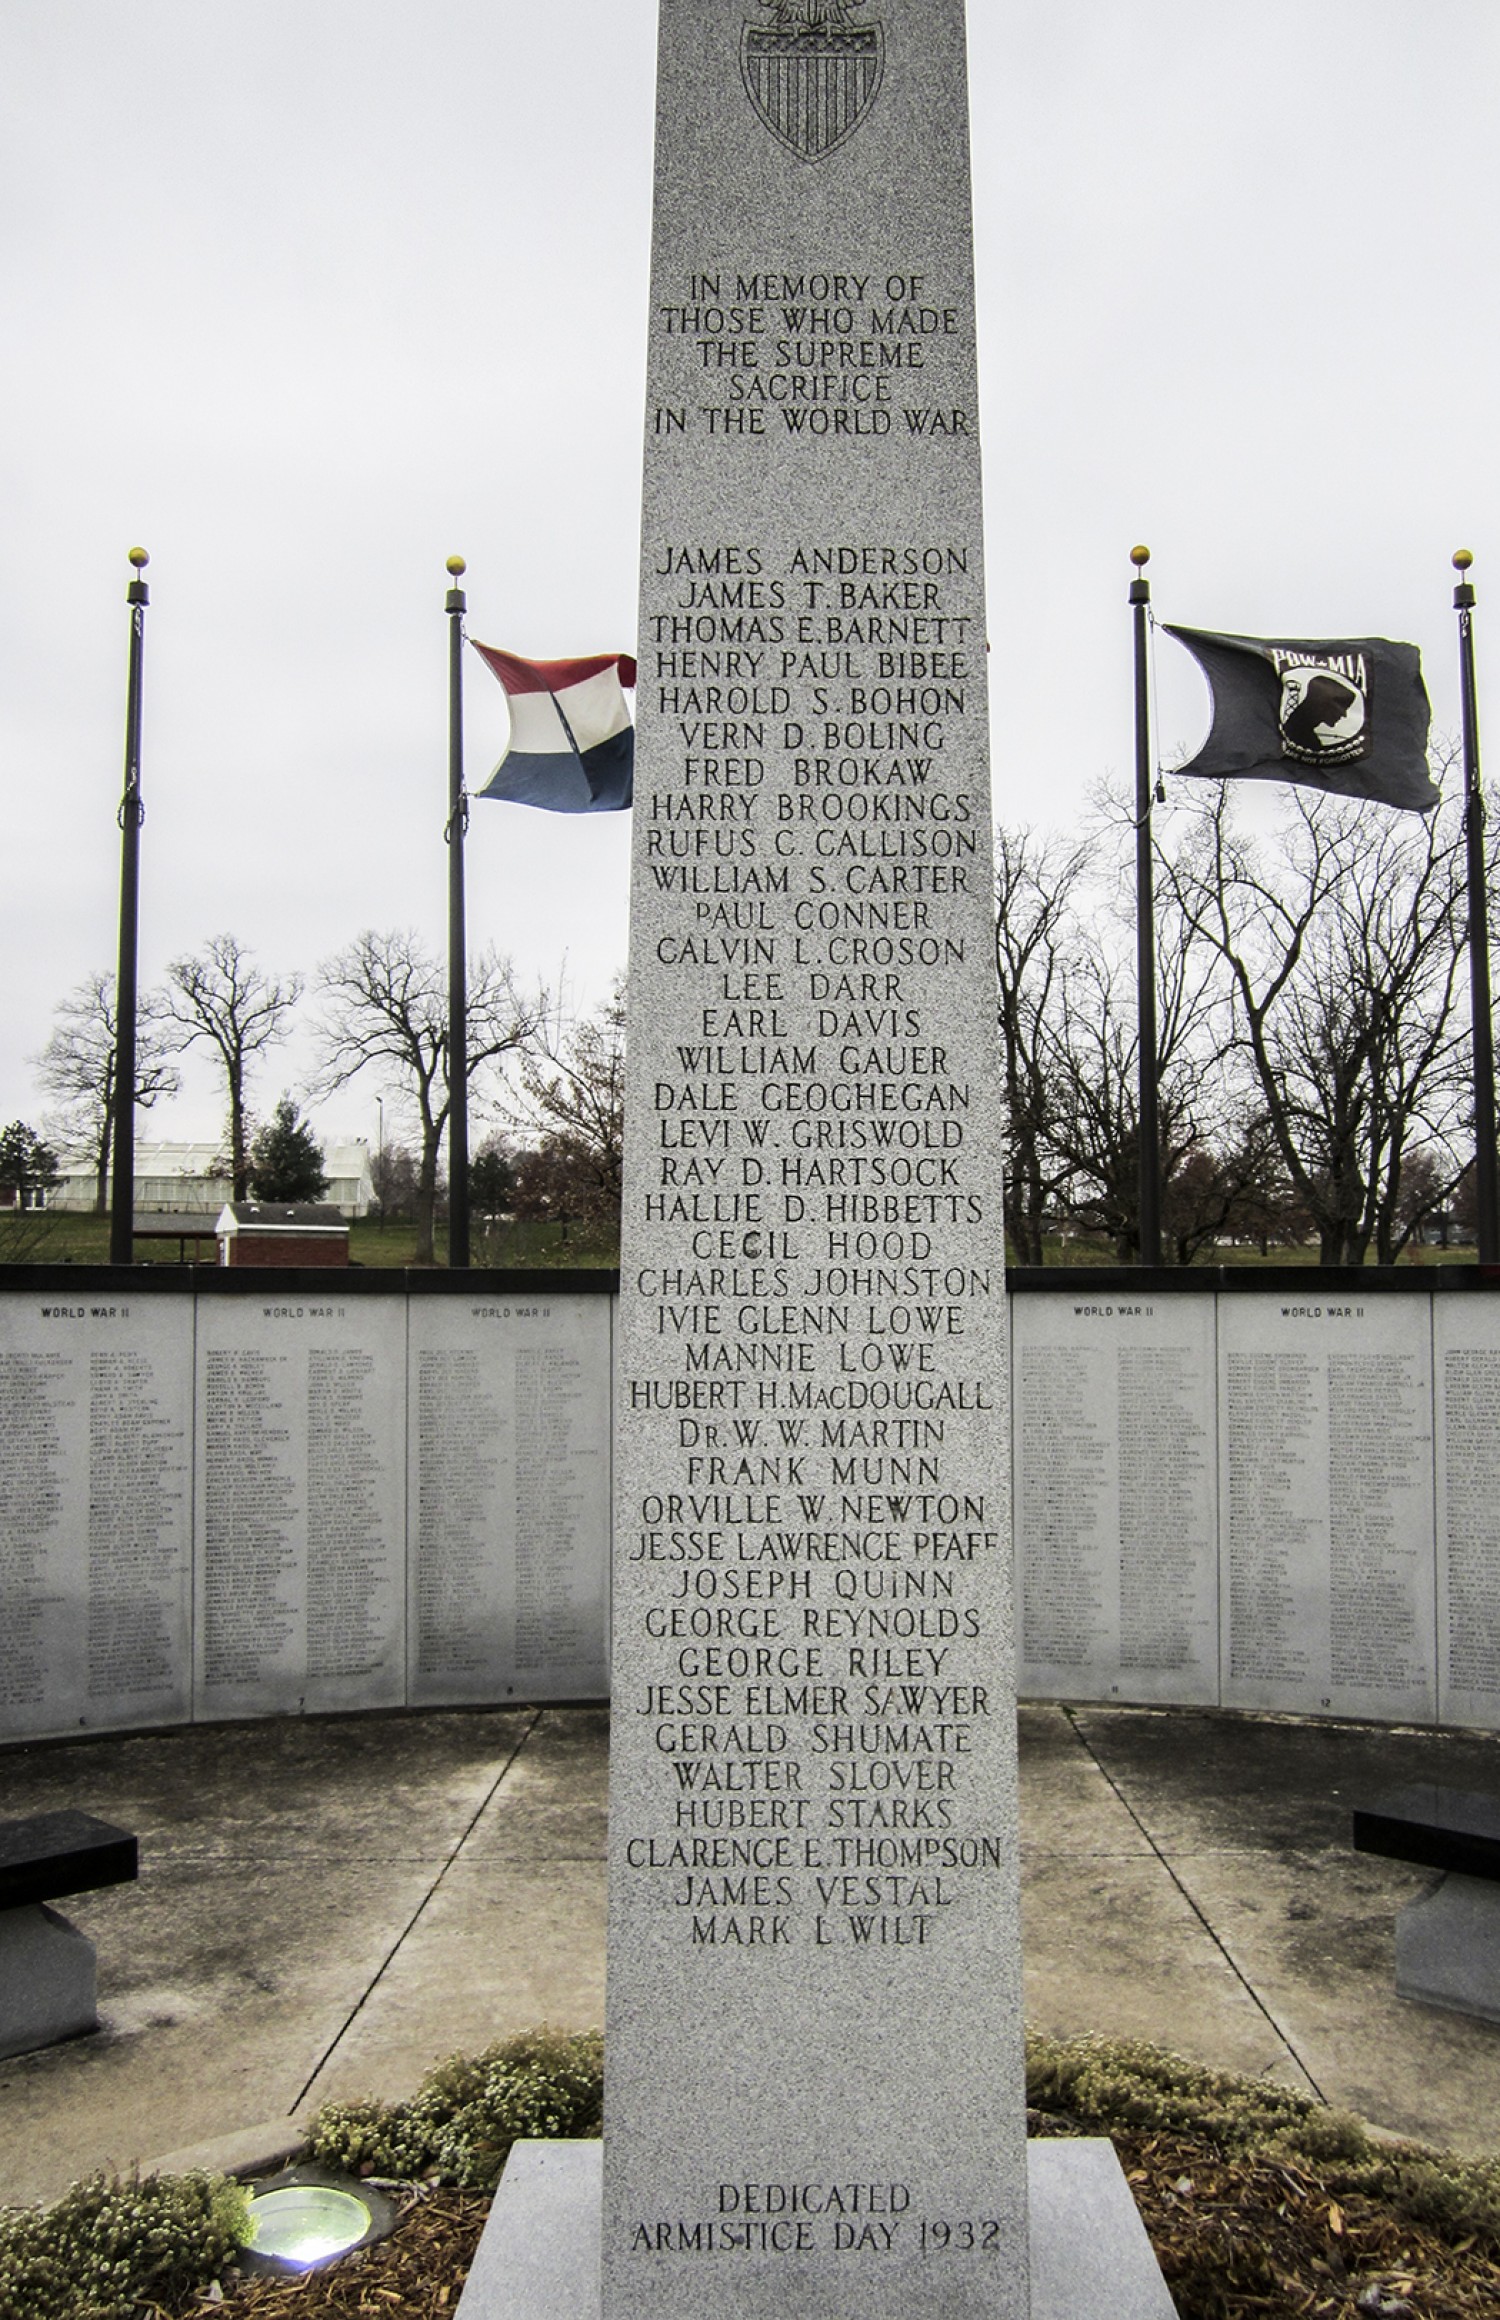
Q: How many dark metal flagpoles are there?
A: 4